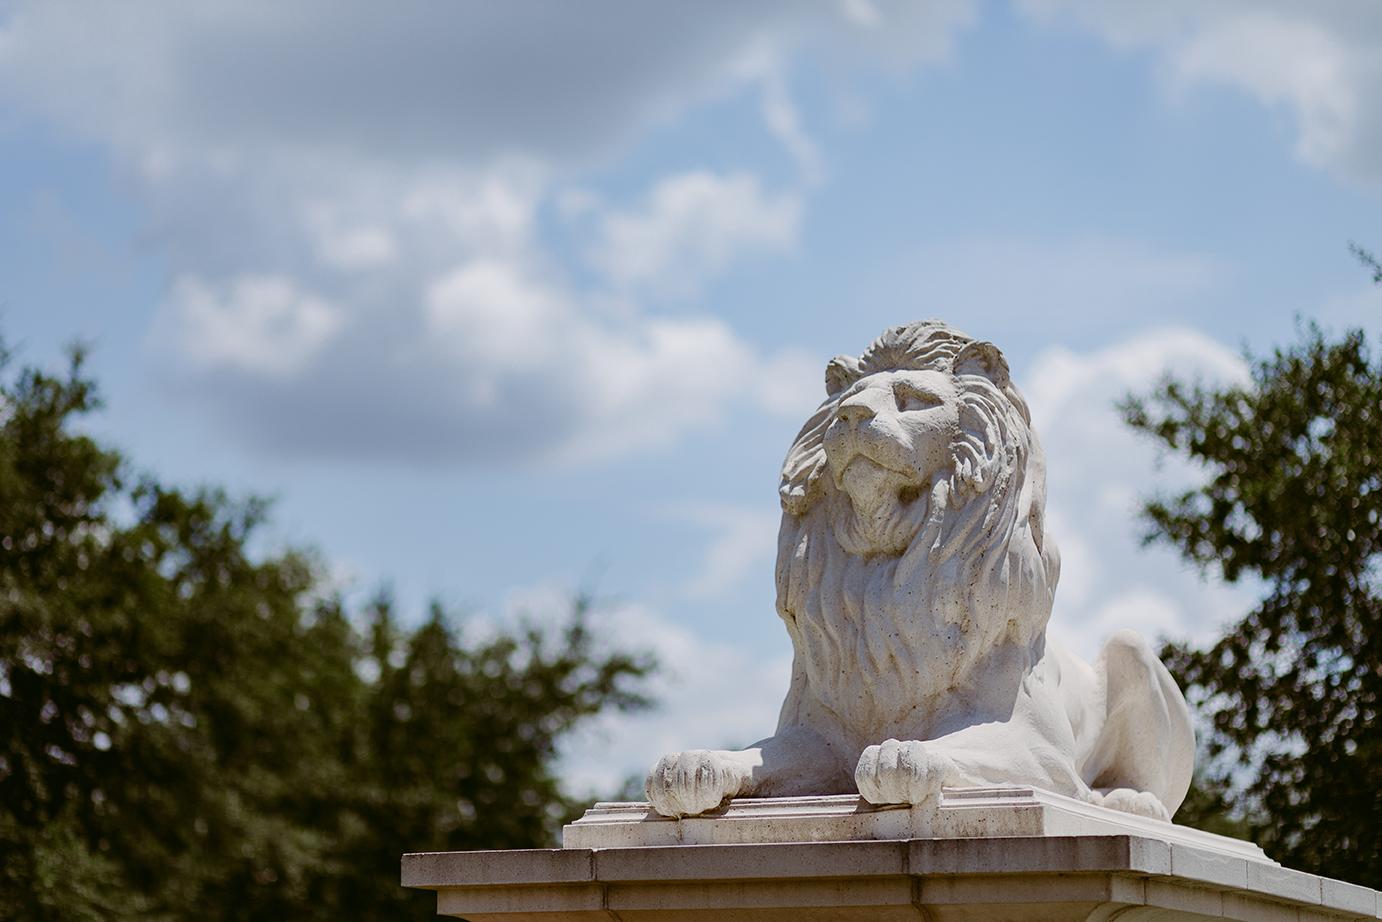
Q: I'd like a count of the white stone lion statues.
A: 1